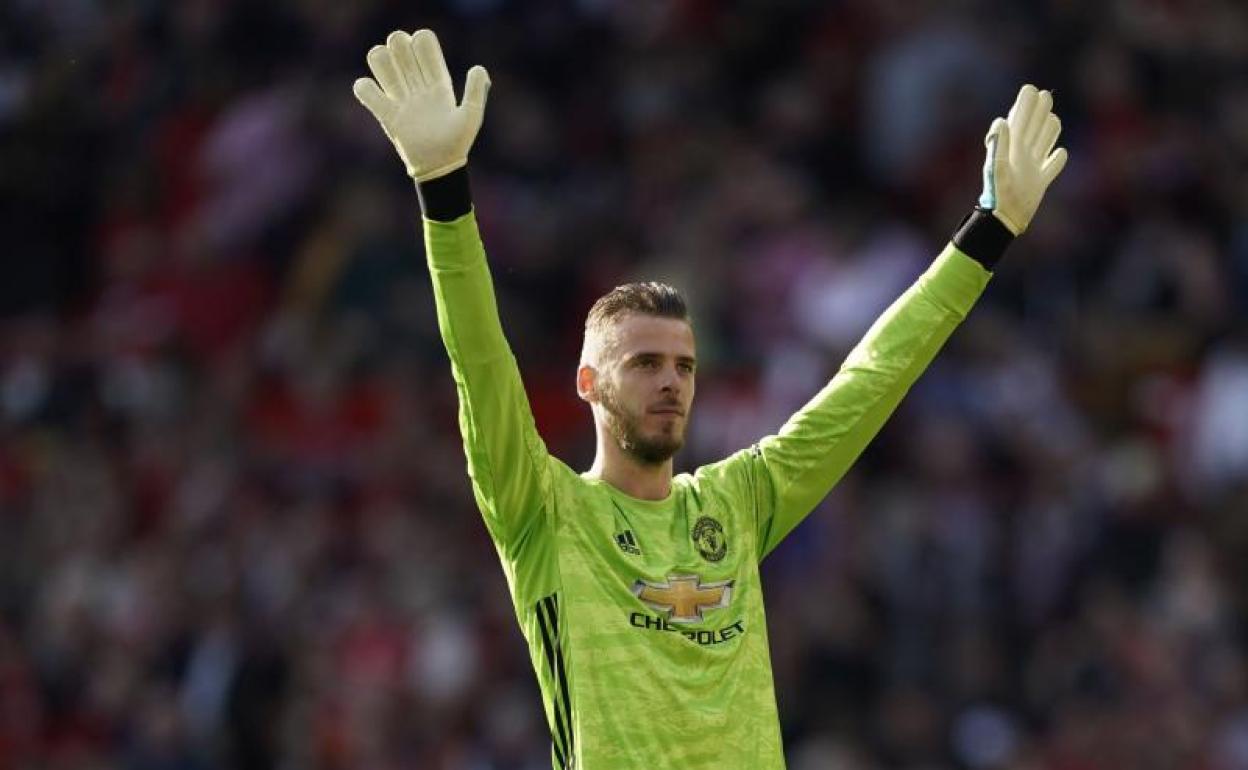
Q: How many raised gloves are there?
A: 2